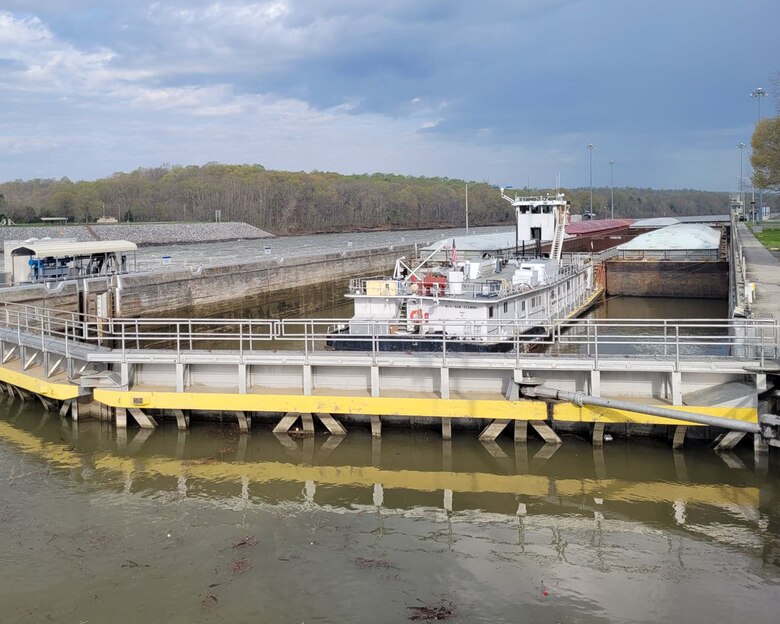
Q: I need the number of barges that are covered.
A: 4